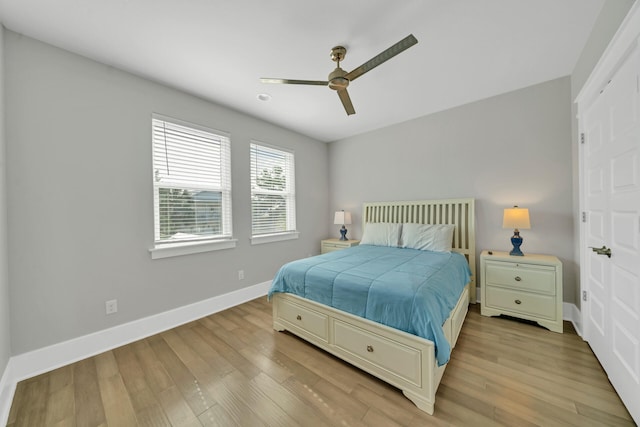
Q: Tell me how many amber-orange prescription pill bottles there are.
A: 0